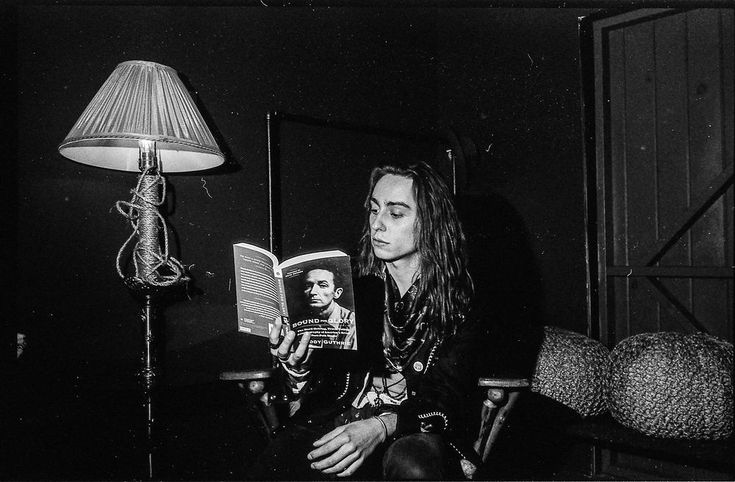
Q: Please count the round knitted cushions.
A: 2